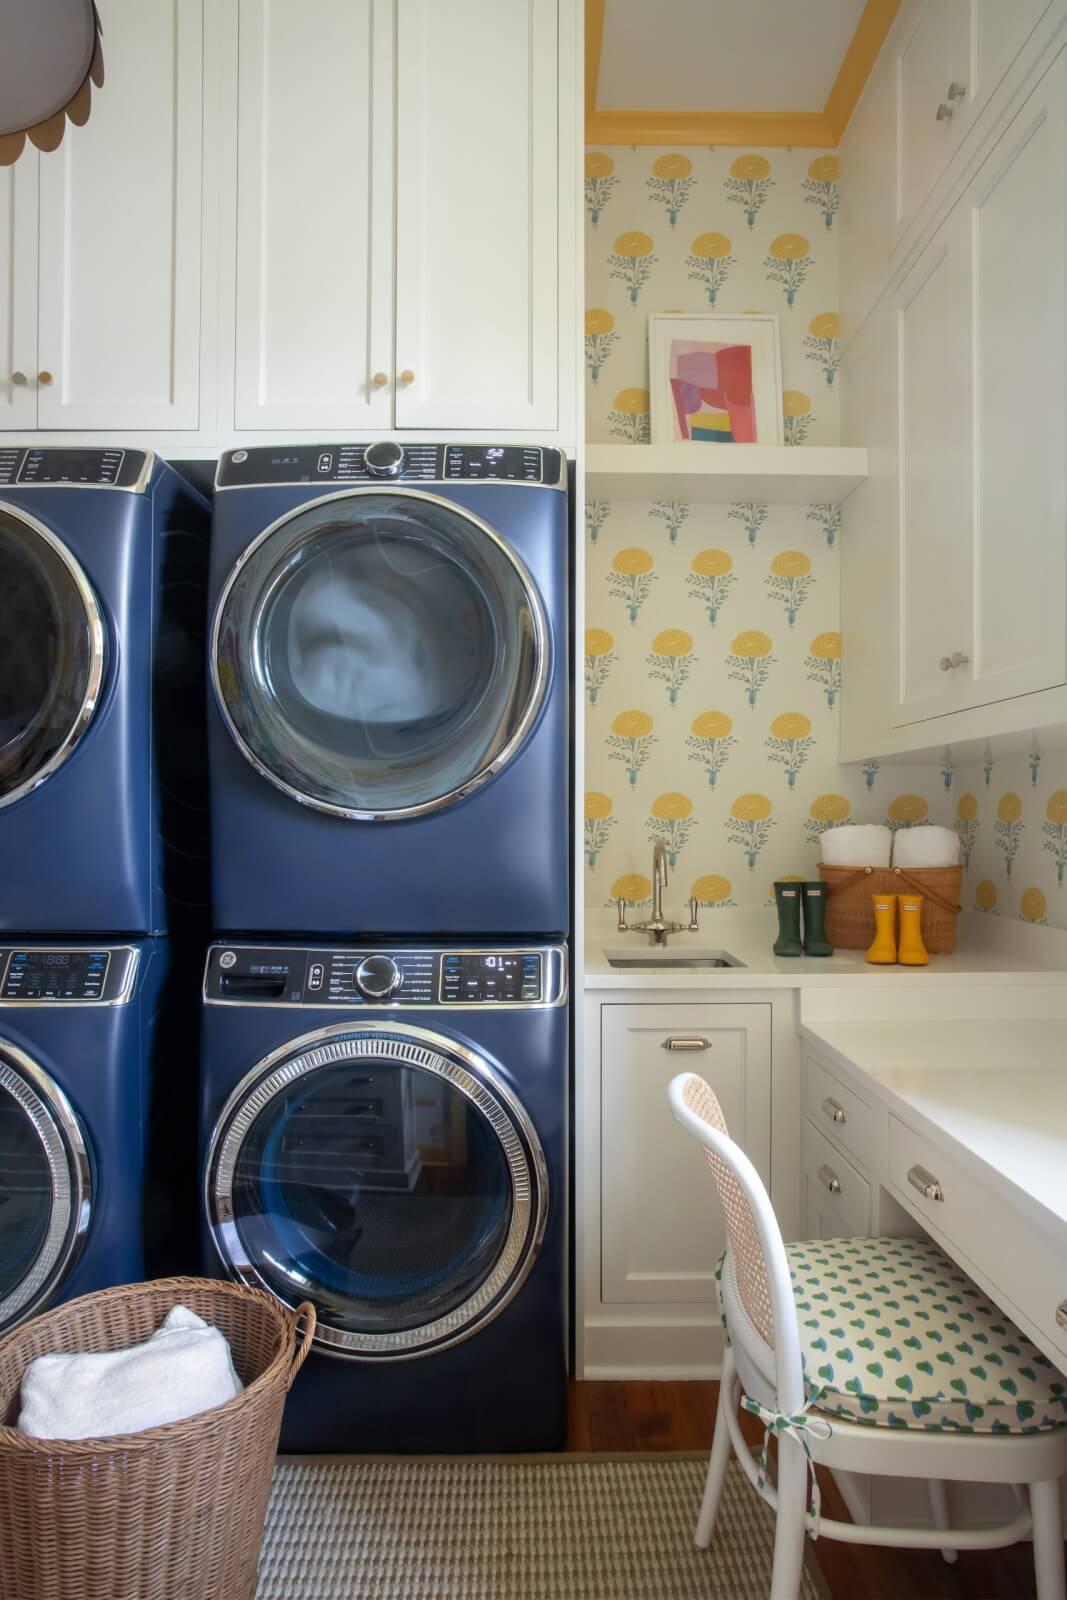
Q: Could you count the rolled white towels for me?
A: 2